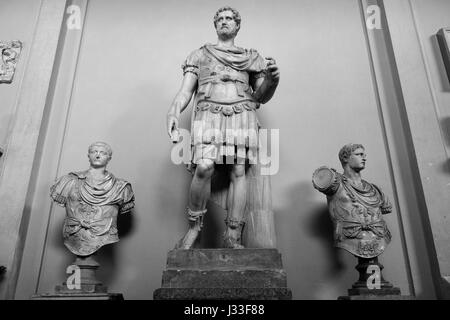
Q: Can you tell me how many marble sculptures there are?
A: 3